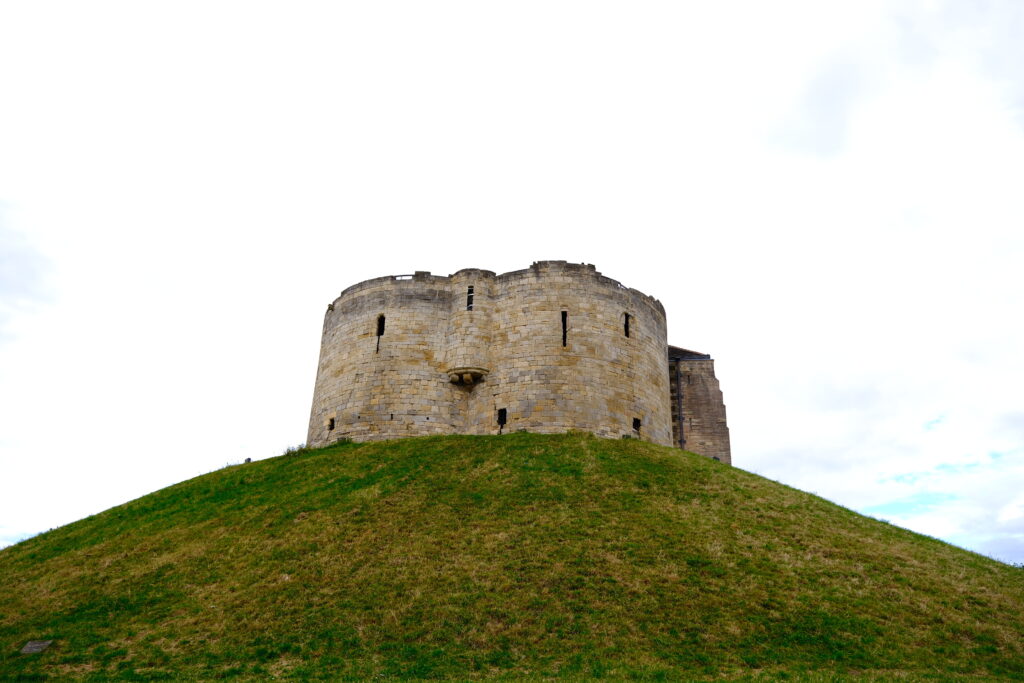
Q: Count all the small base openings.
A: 3